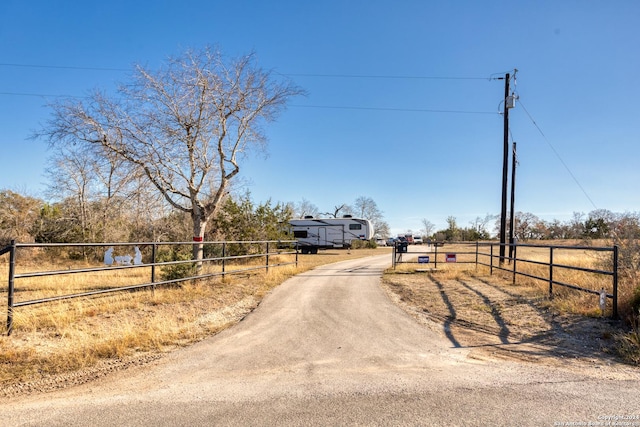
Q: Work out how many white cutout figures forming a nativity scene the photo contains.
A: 3